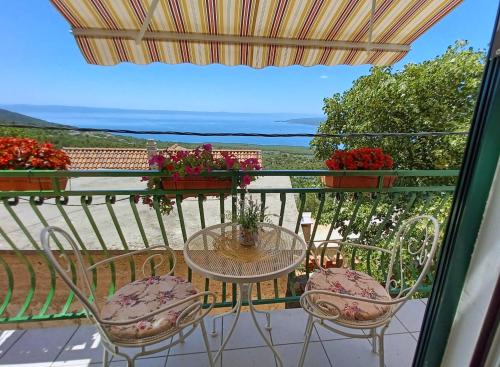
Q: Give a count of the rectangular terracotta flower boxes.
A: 3